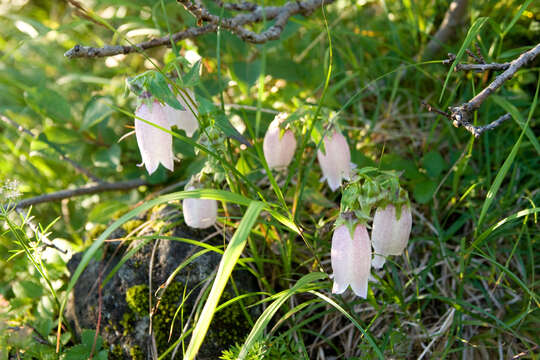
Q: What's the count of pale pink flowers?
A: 7